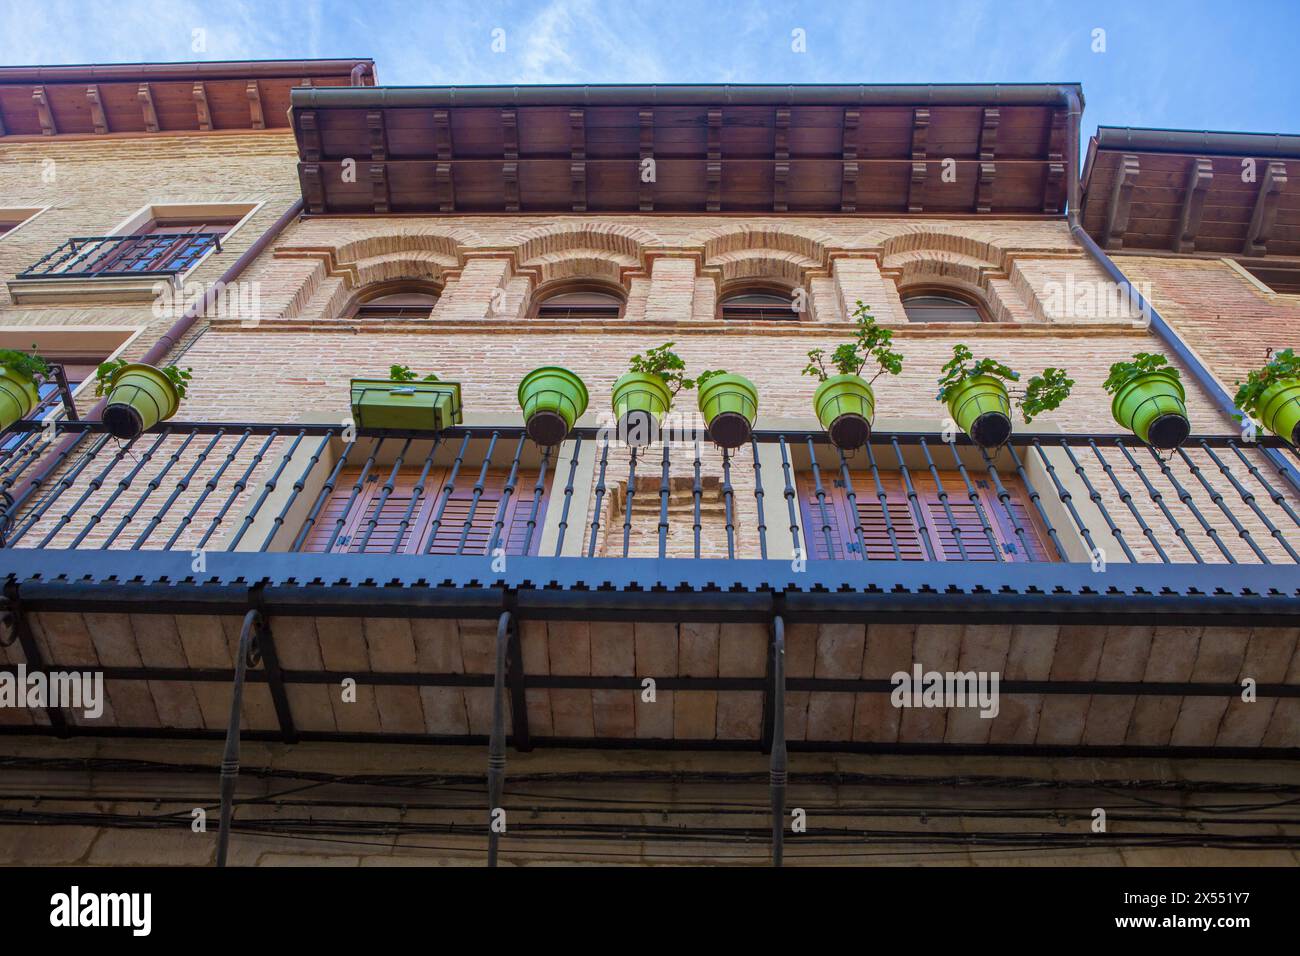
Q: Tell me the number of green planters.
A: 10